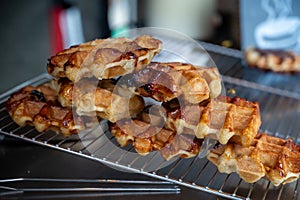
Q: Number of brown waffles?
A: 8